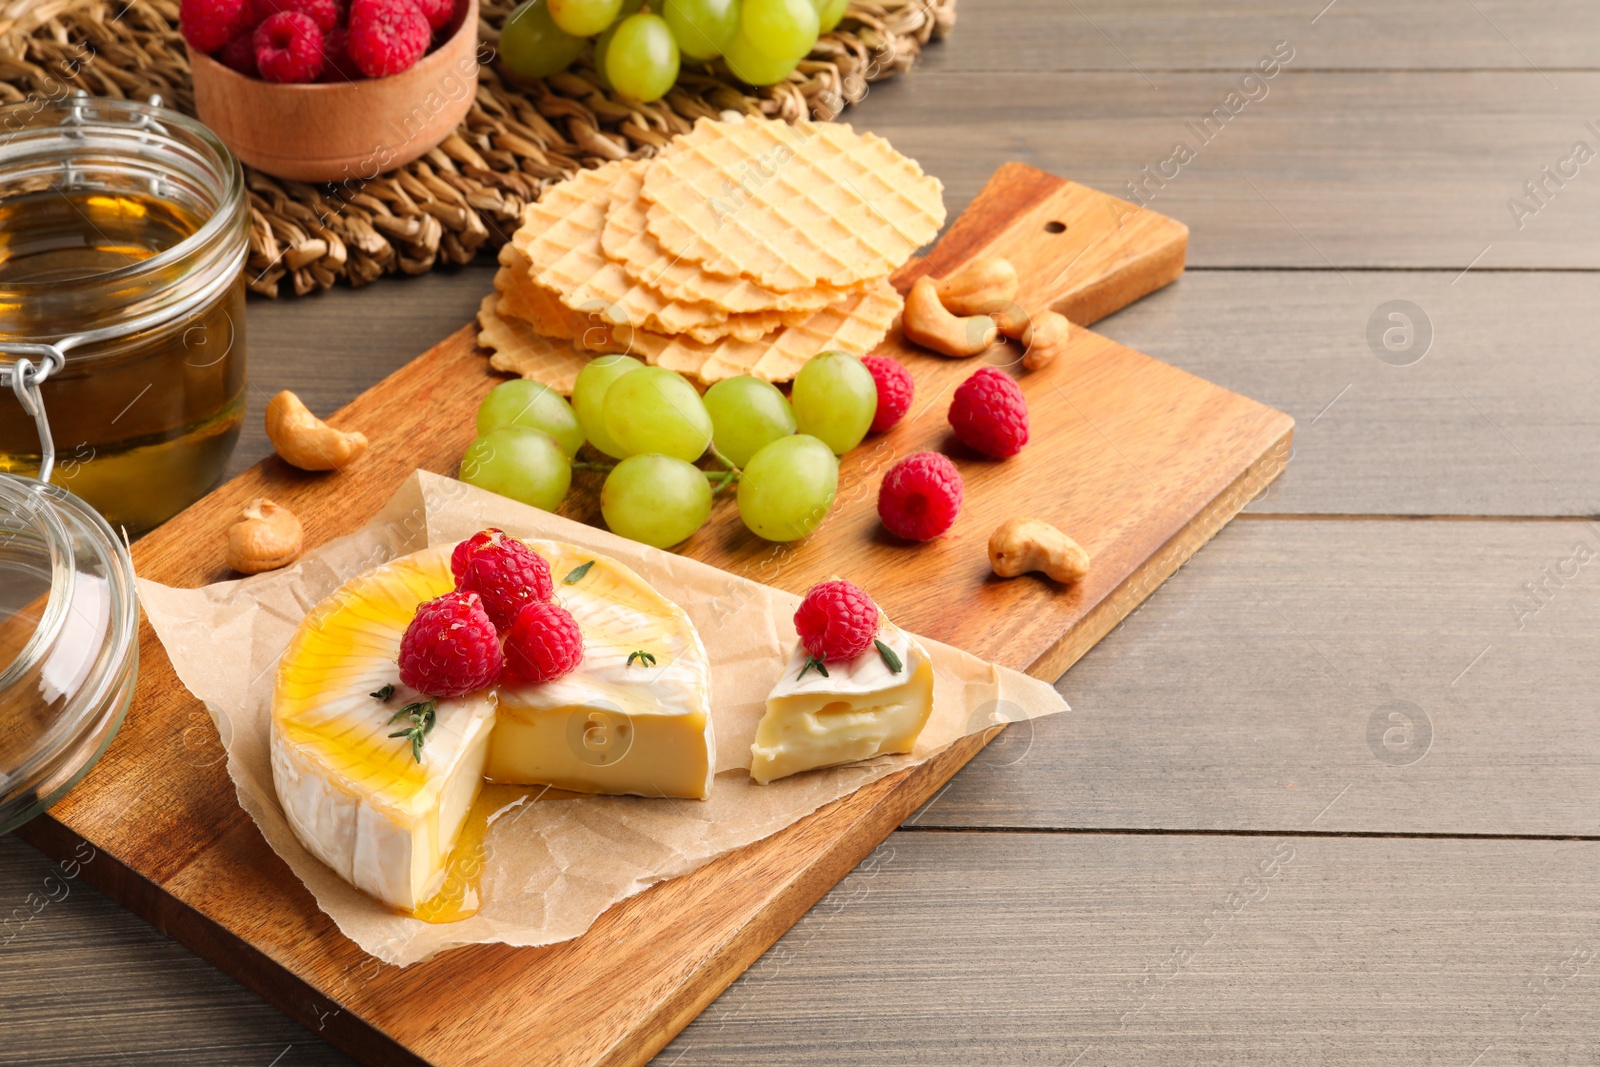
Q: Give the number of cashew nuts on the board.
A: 6